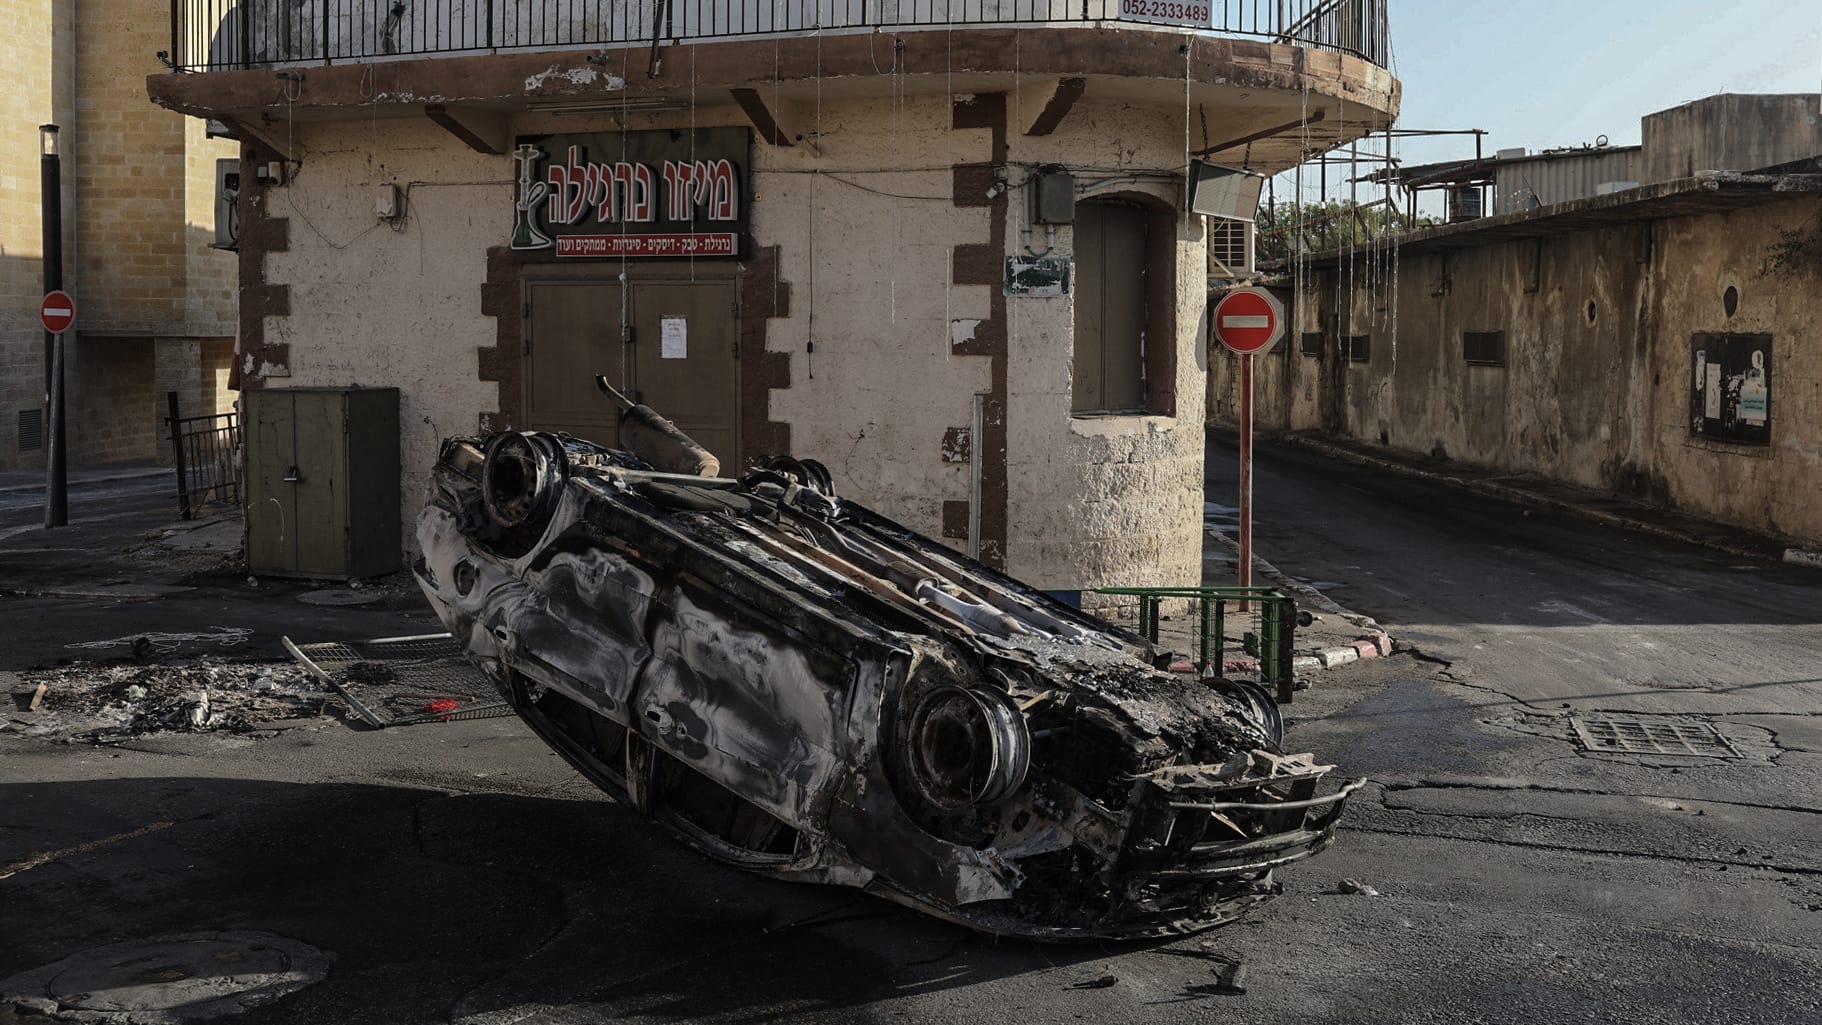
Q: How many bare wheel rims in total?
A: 4